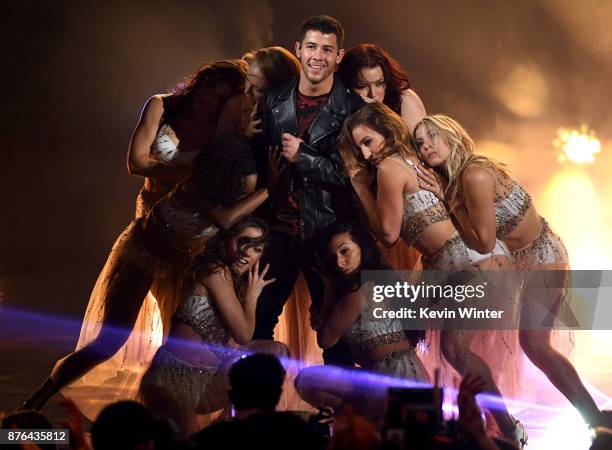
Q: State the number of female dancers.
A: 8